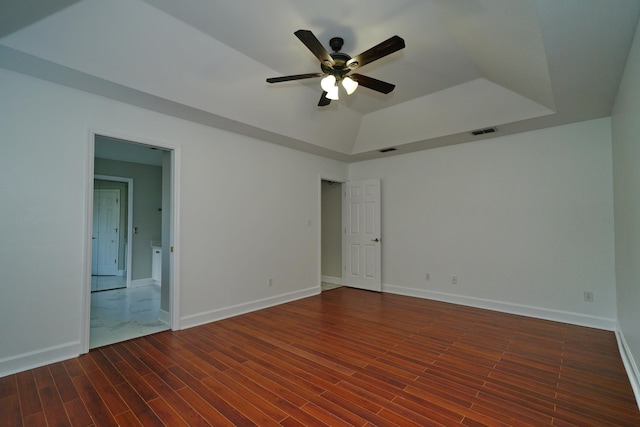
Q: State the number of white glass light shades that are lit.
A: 3